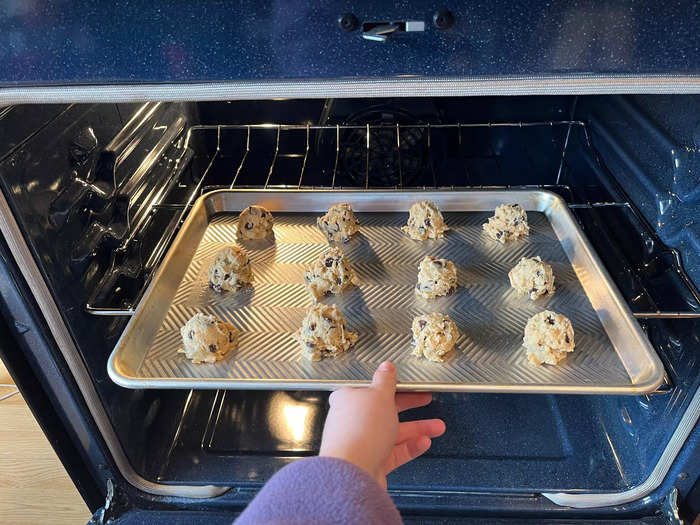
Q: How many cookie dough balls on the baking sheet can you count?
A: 12